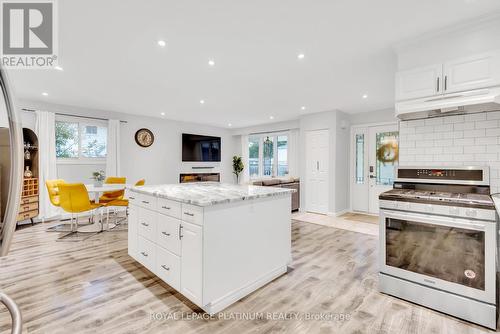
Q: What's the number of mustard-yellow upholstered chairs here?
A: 4